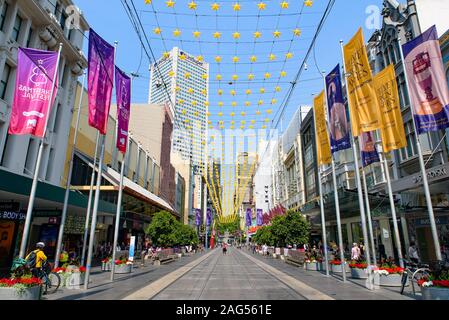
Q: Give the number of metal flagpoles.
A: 11